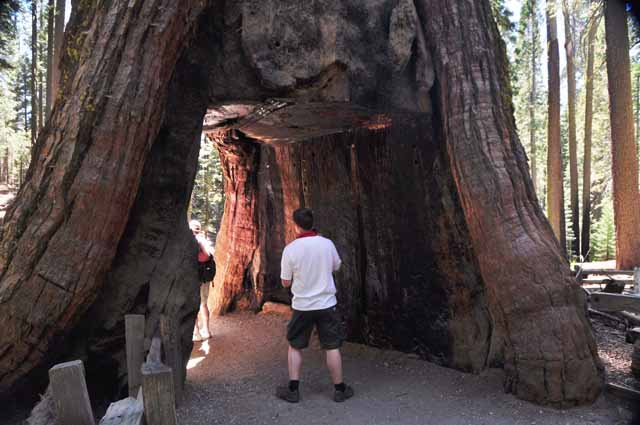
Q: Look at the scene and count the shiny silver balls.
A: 0